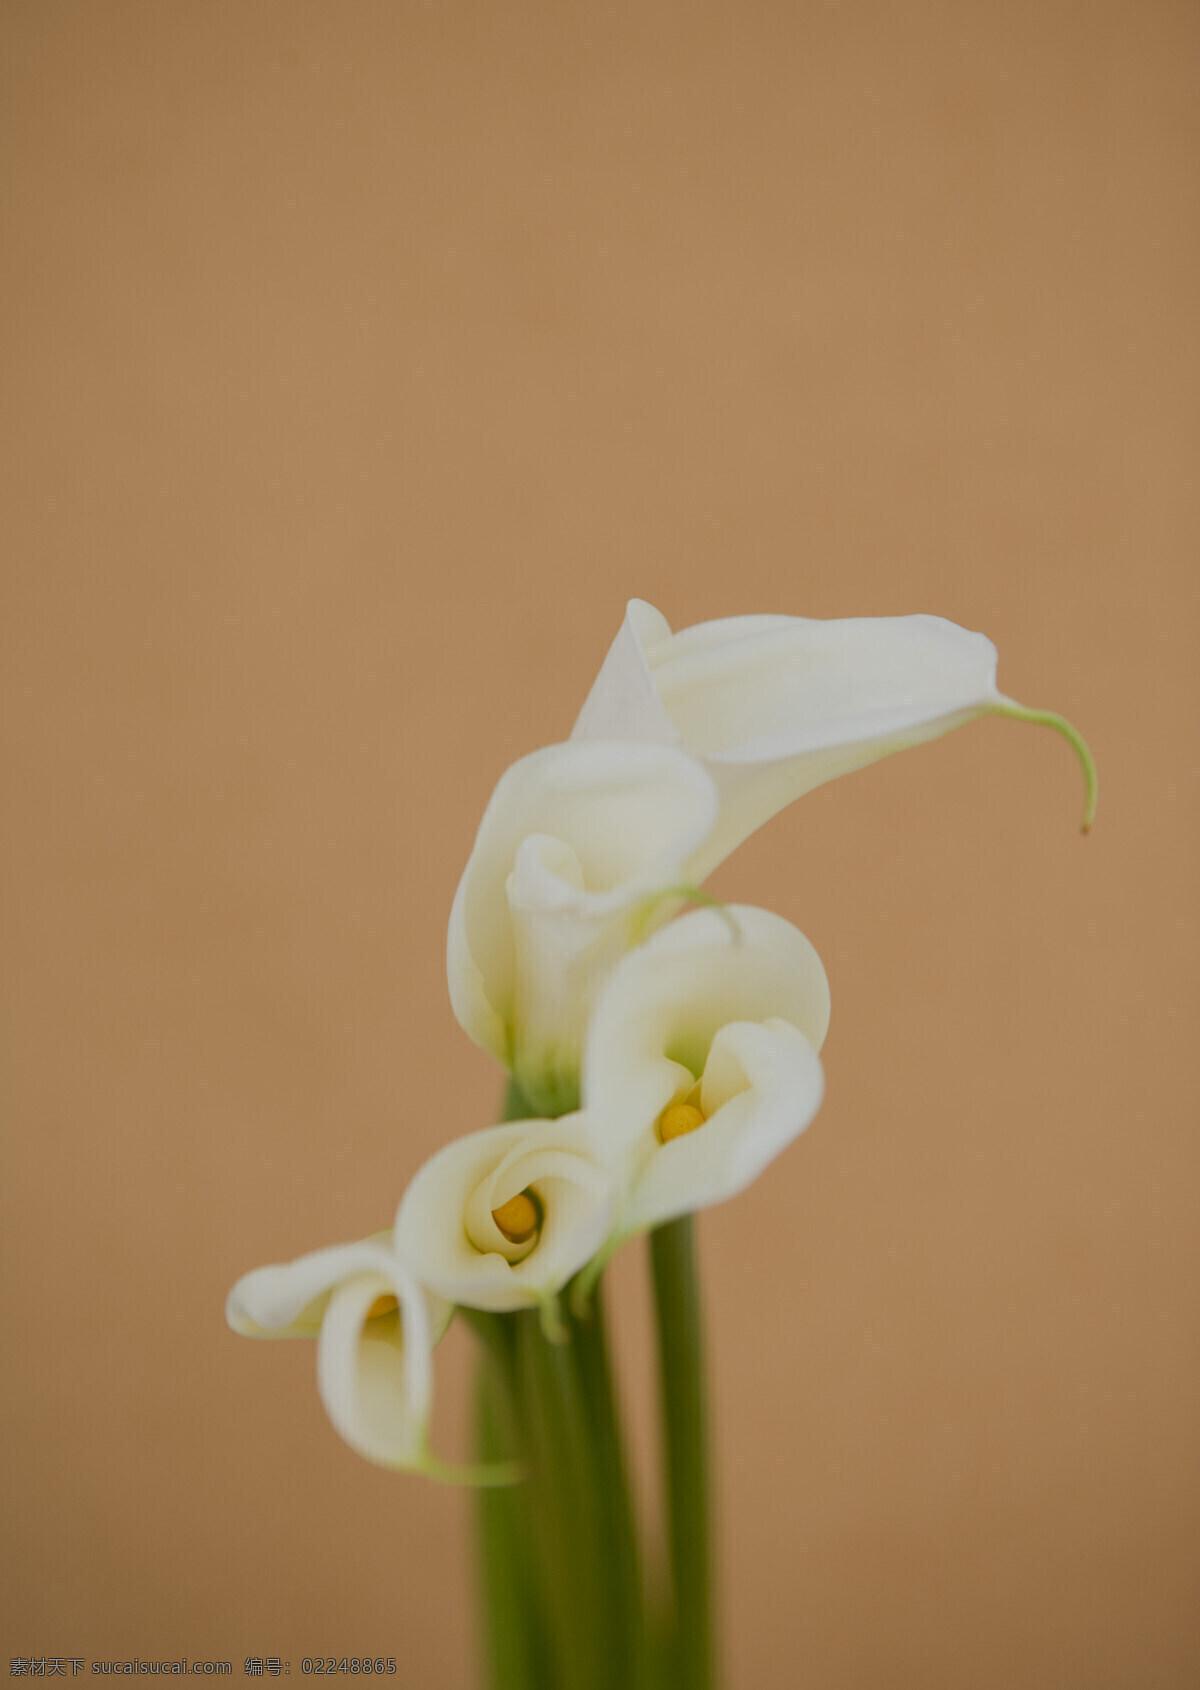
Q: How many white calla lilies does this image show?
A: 5